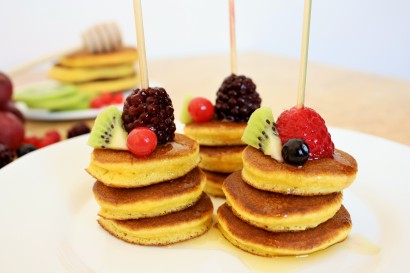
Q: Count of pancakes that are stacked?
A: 12